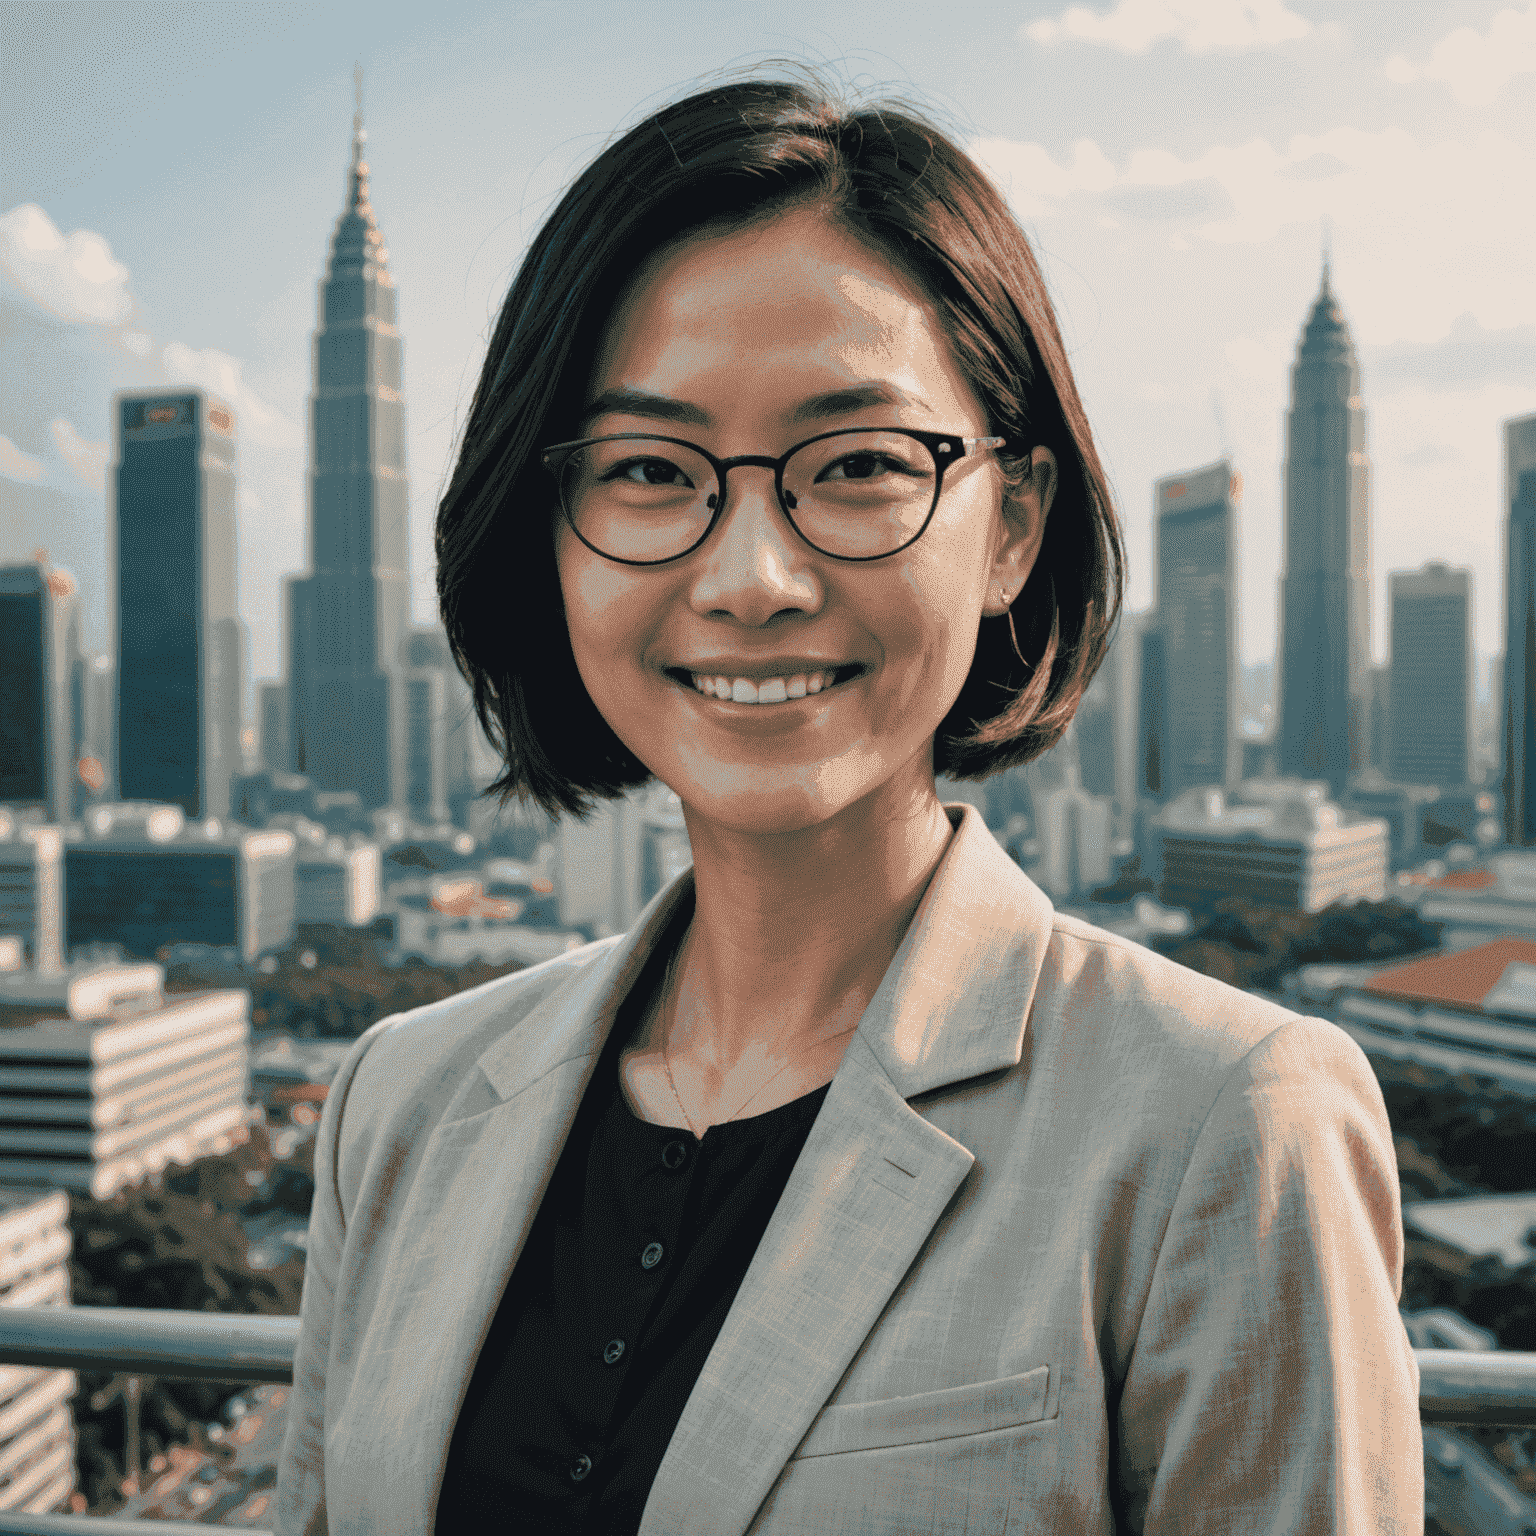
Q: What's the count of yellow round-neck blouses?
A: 0